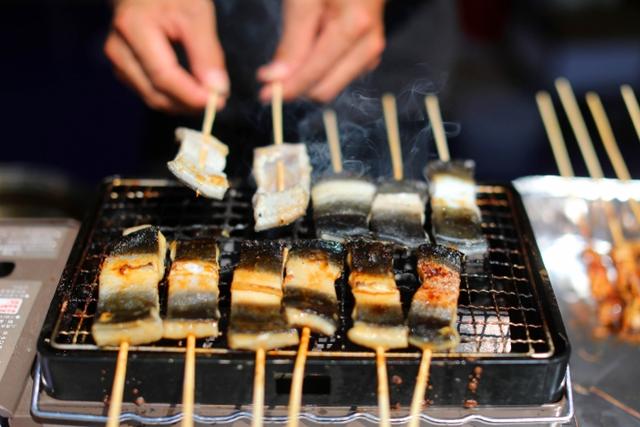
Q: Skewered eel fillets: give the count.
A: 11